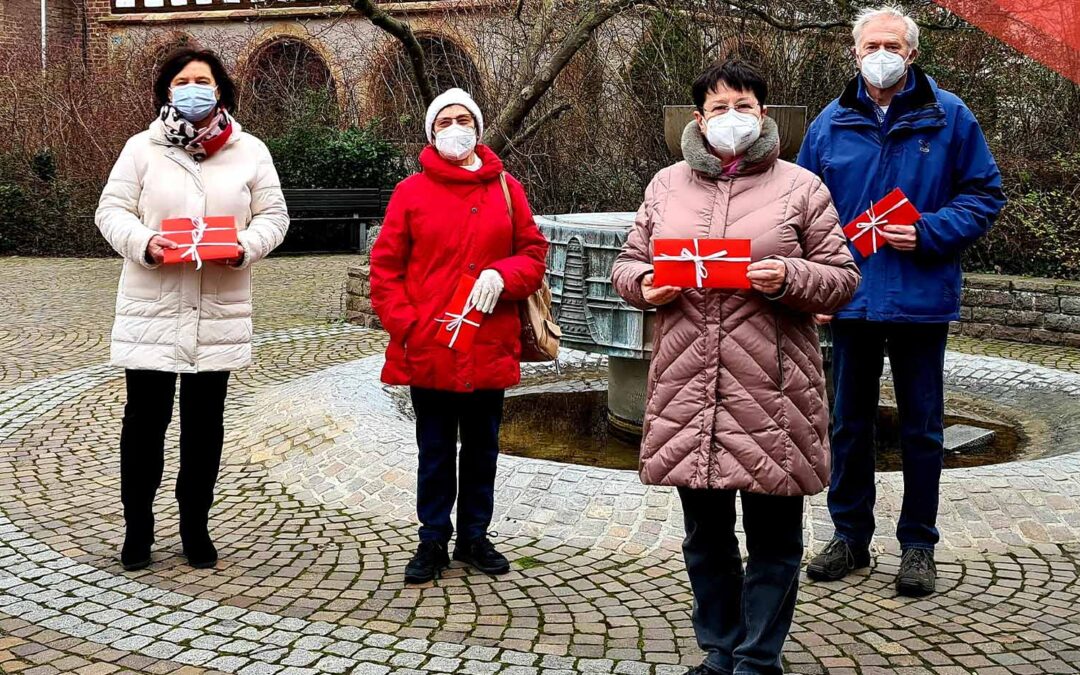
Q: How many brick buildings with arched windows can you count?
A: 1